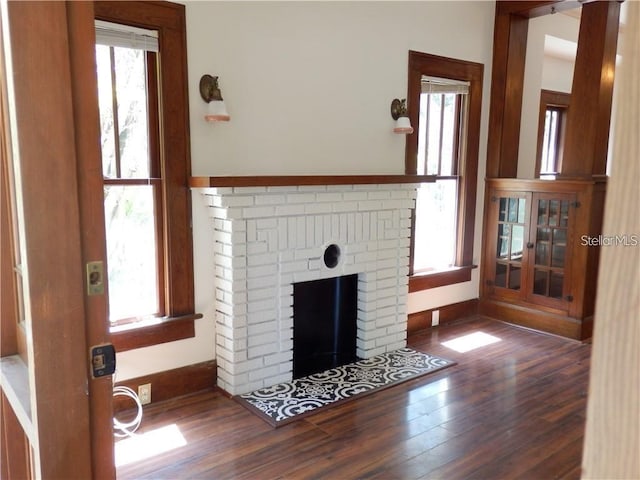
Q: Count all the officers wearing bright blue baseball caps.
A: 0